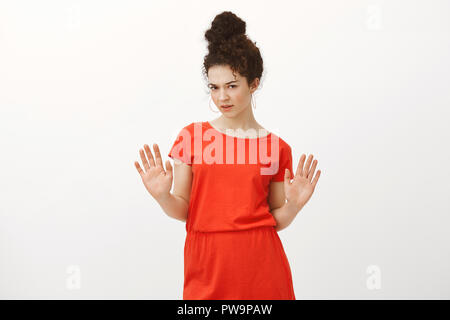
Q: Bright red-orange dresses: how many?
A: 1